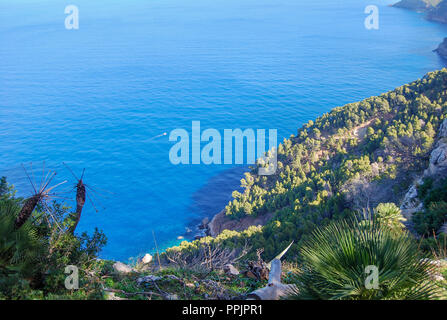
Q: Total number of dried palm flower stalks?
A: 2